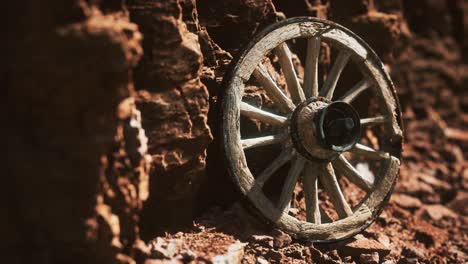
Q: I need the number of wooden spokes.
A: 14